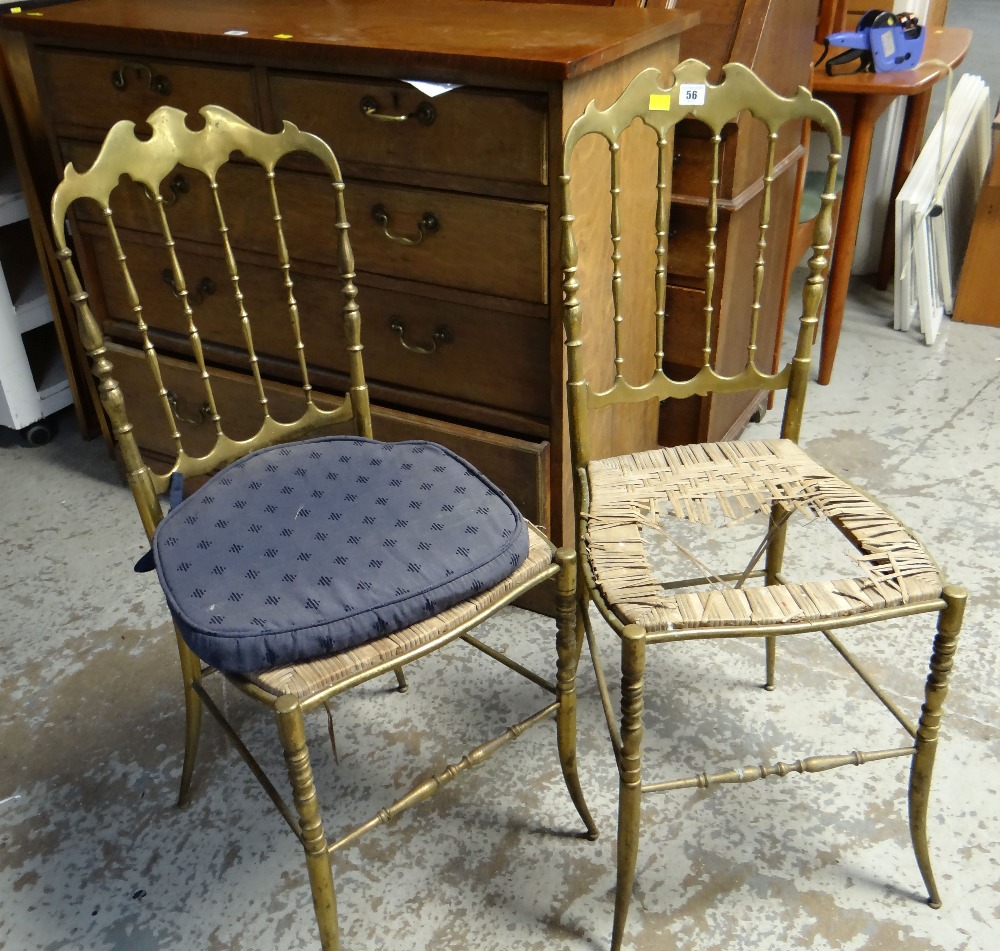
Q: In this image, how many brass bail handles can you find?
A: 7